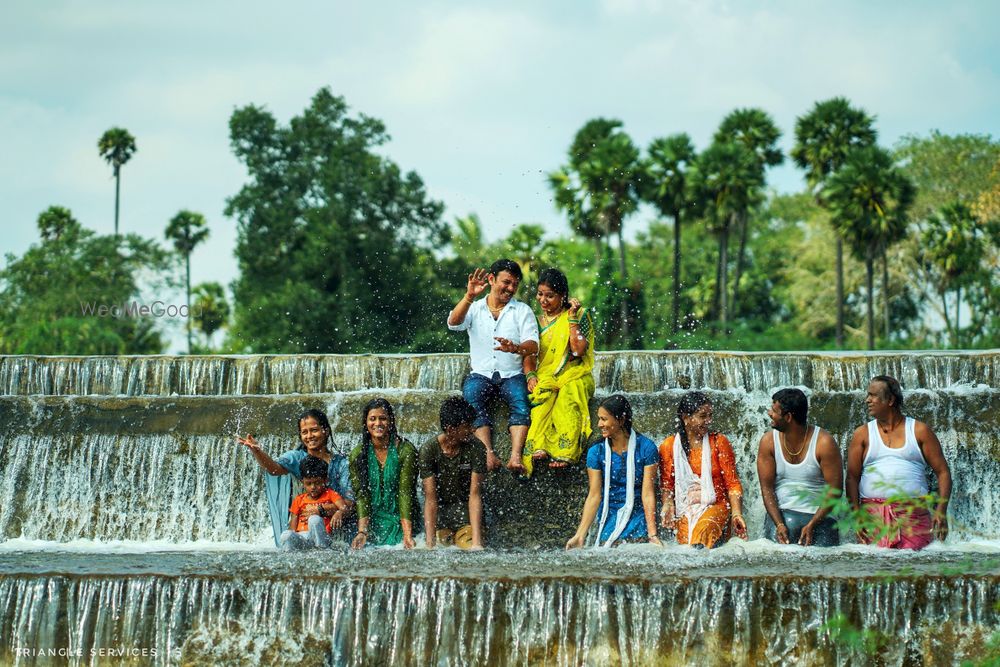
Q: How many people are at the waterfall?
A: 10